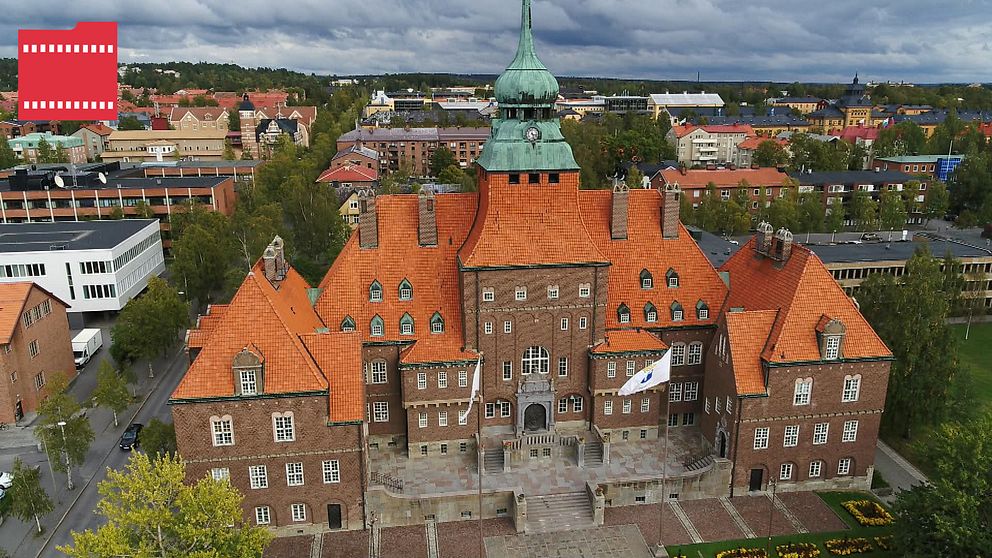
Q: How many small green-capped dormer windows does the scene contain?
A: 12